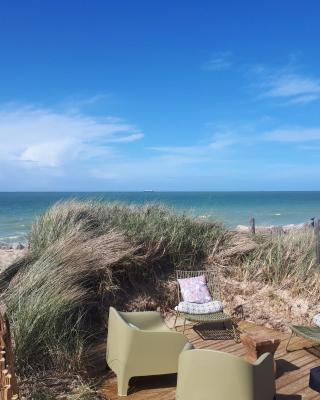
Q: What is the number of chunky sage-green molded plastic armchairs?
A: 2